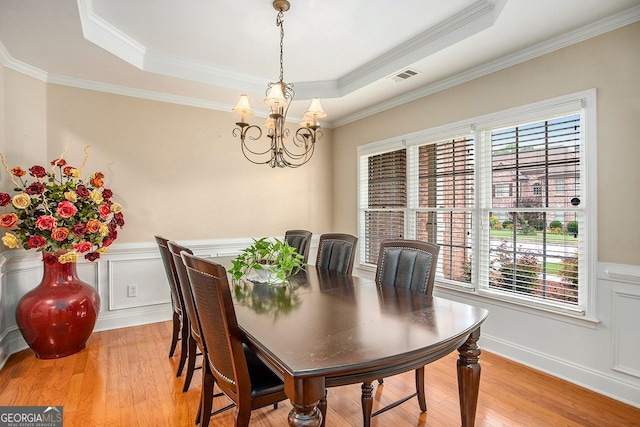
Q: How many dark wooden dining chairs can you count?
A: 6